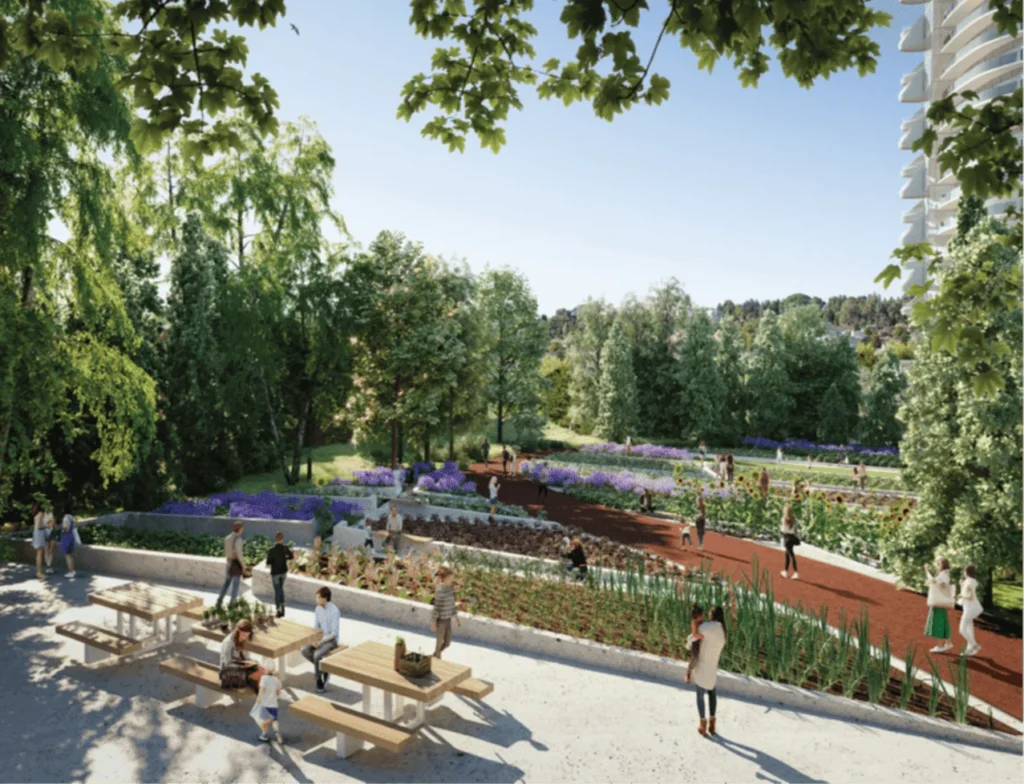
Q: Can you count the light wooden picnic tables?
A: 3